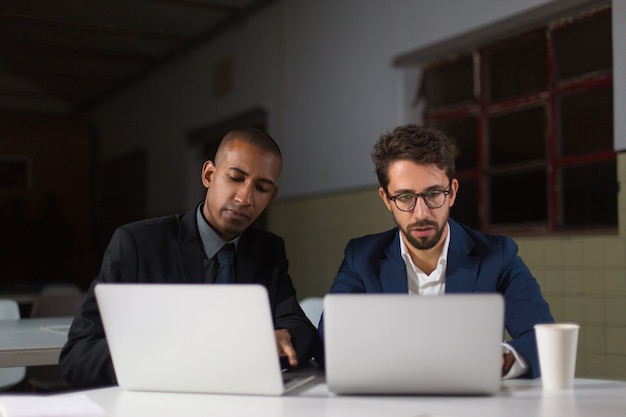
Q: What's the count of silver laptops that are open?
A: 2